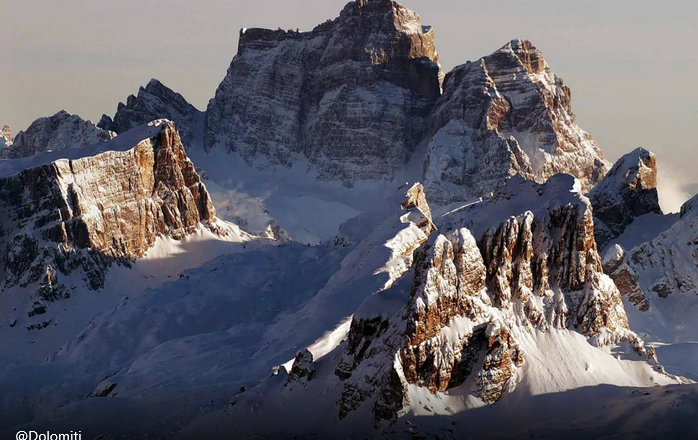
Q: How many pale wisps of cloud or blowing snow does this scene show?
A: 2